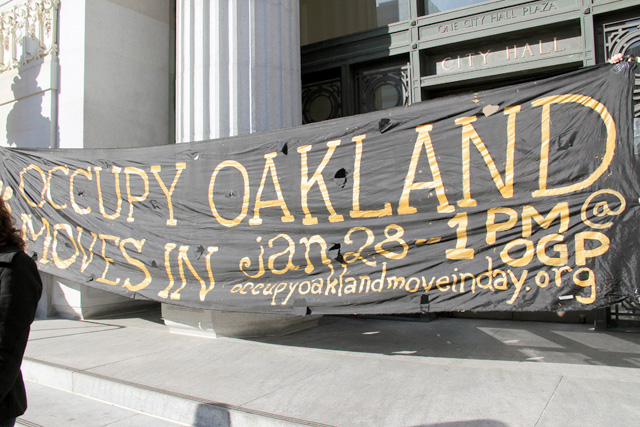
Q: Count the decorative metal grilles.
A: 3